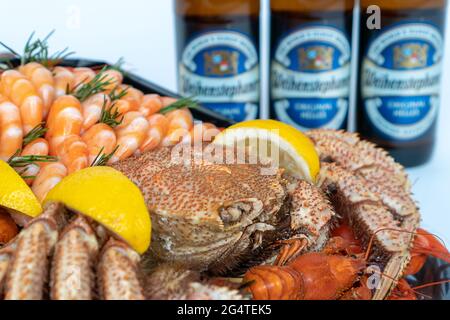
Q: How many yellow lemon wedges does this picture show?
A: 3